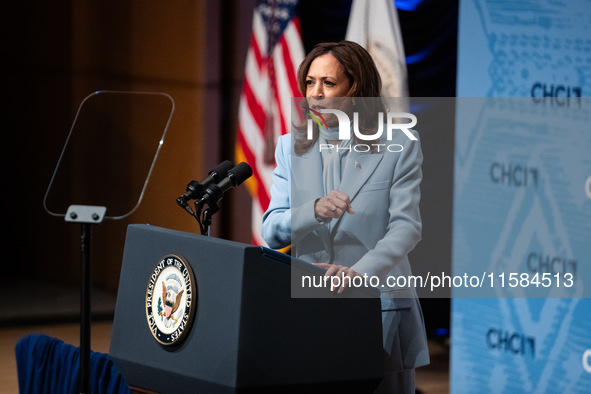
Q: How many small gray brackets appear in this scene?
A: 1